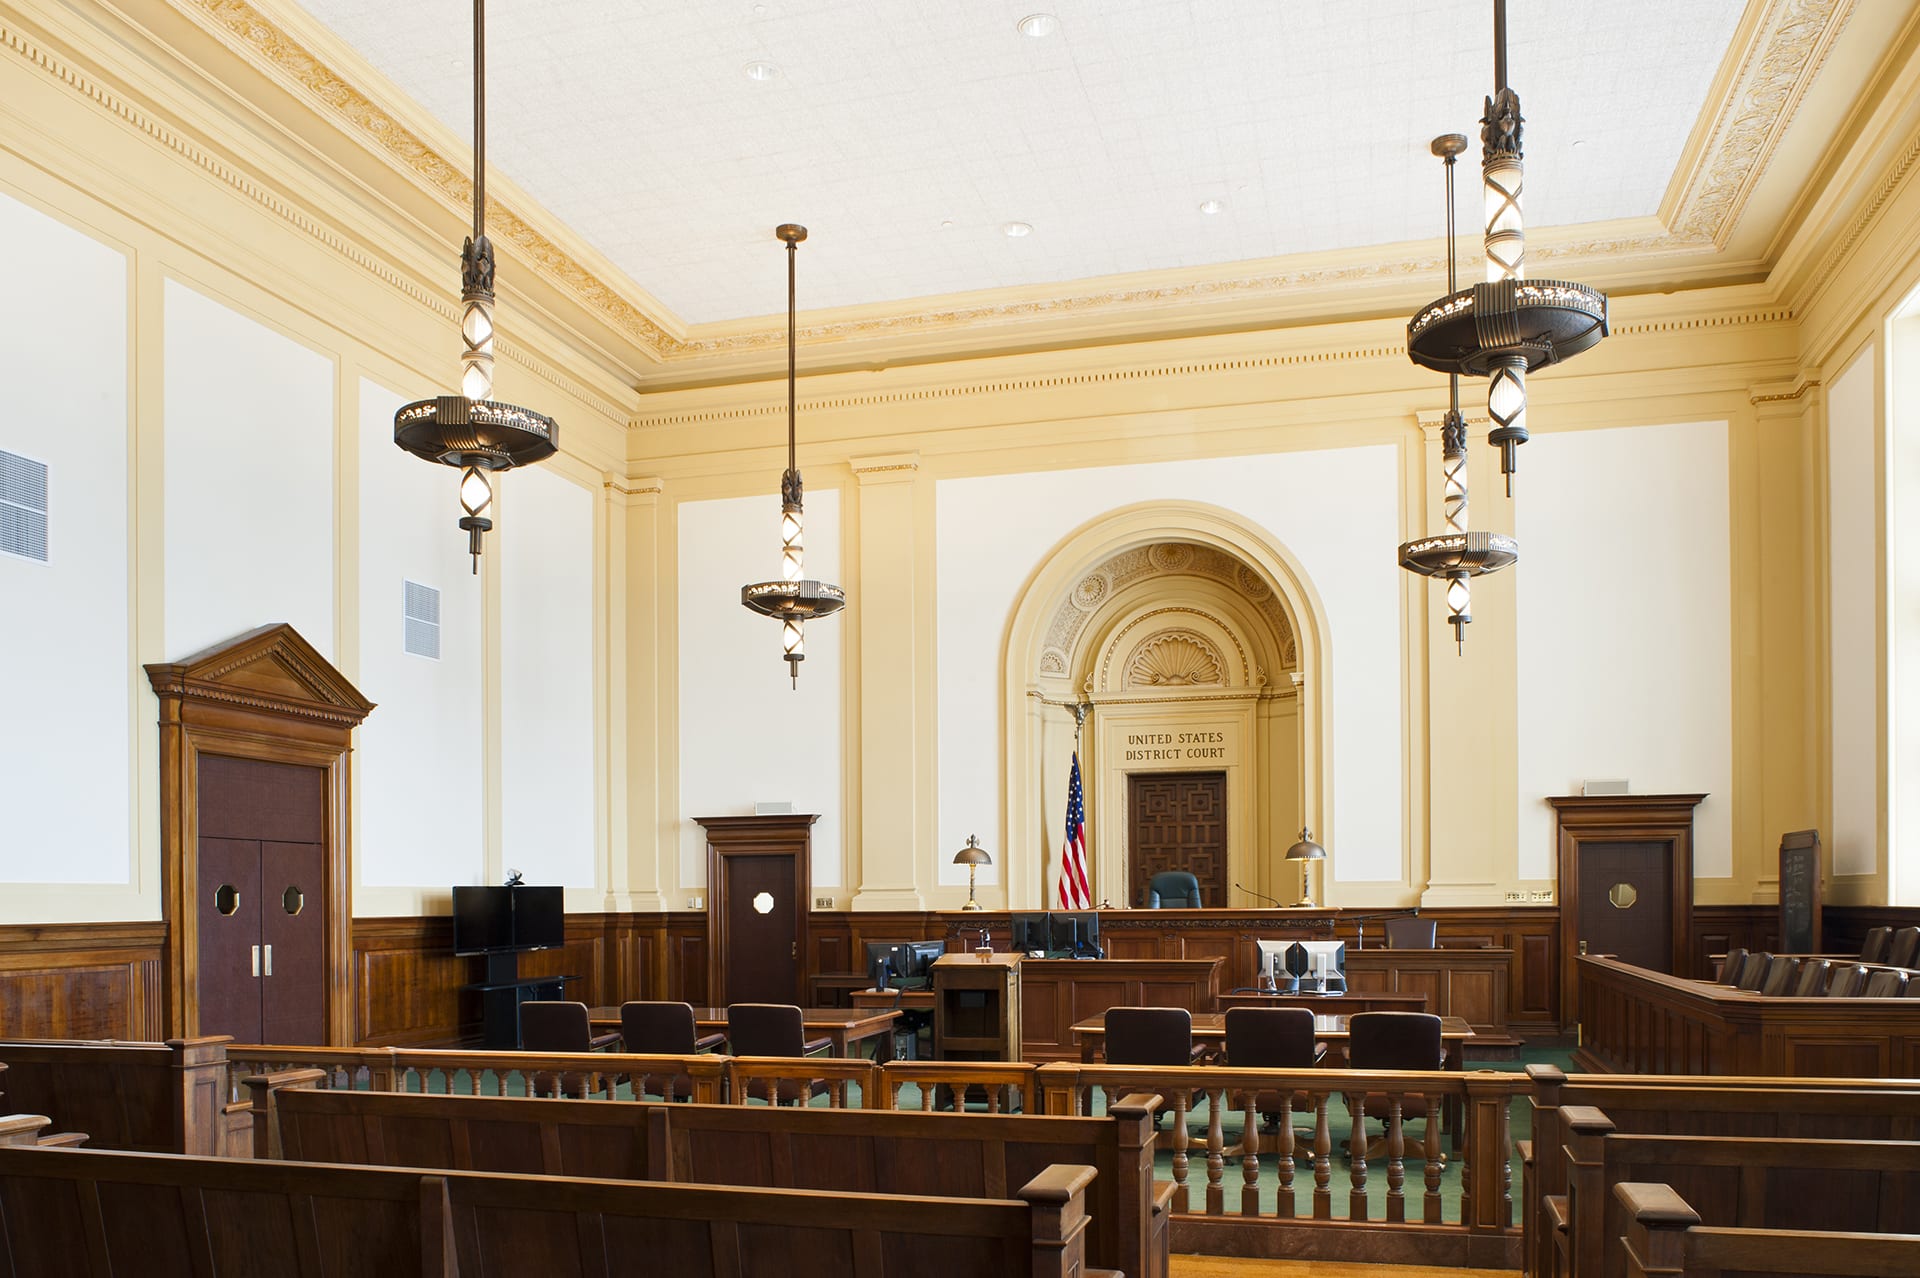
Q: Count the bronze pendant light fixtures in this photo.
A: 4